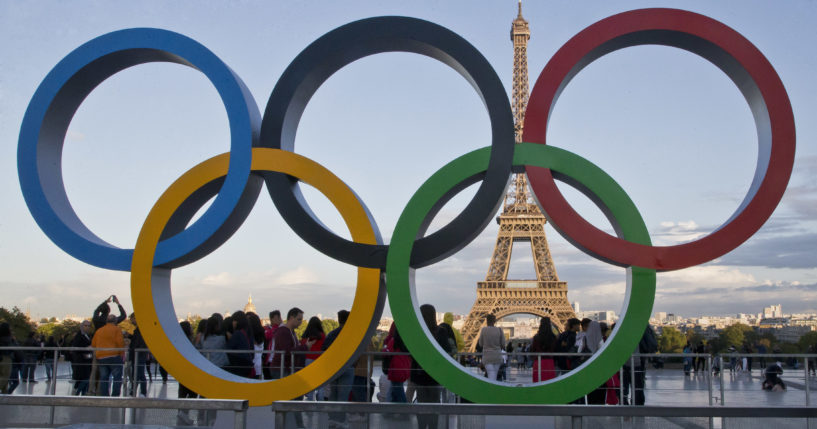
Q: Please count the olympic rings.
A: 5